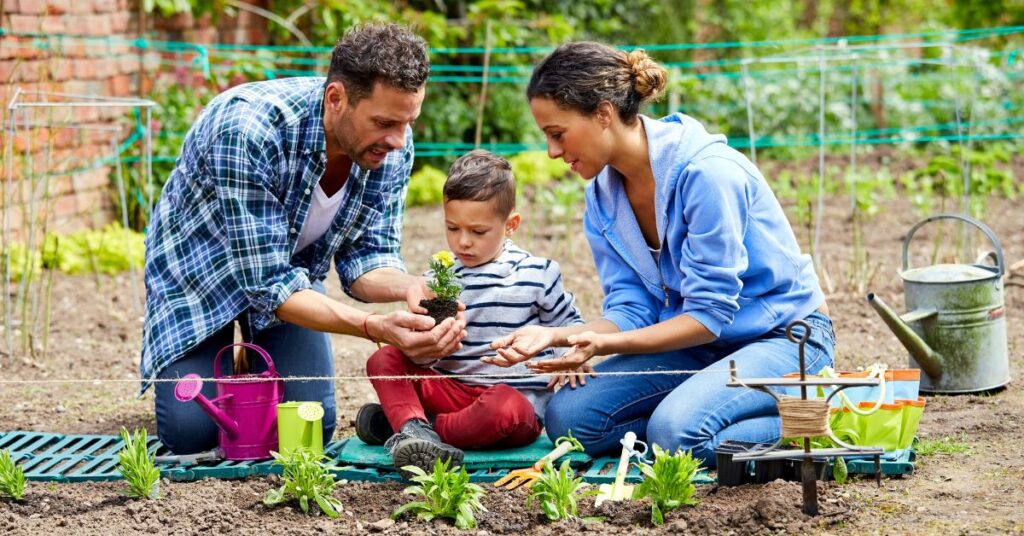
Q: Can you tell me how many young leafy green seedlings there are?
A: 6